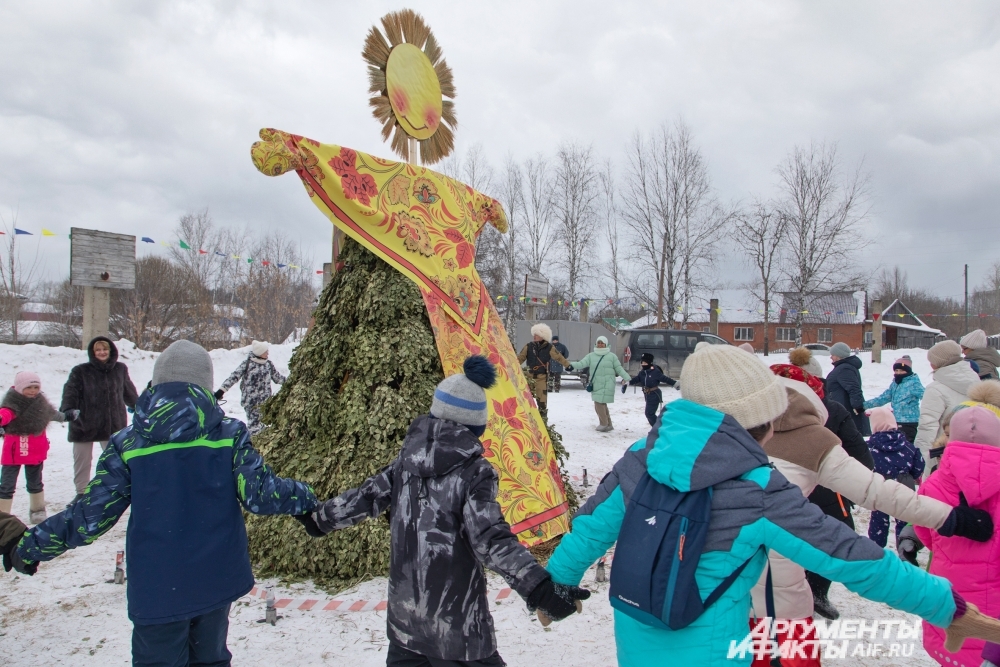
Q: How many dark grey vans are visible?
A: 1